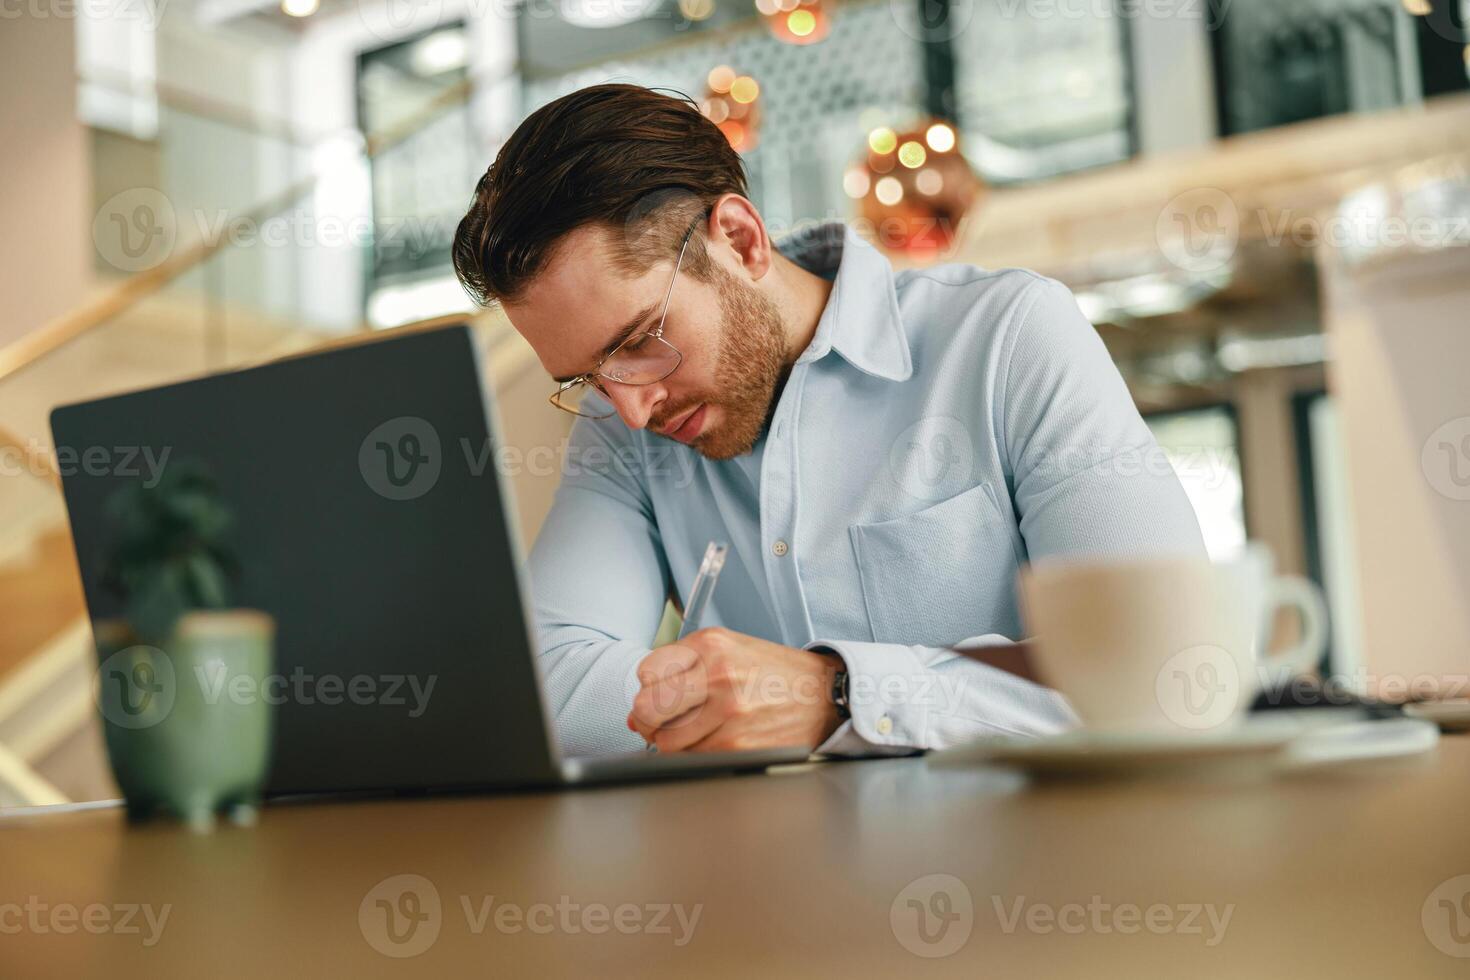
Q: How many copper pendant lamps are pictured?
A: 3